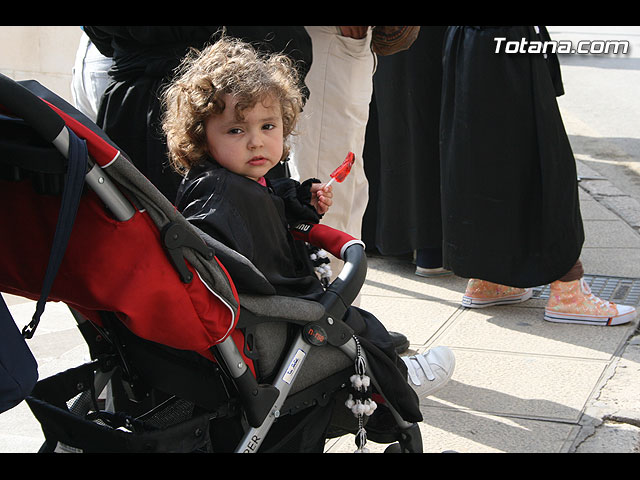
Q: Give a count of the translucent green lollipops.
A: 0